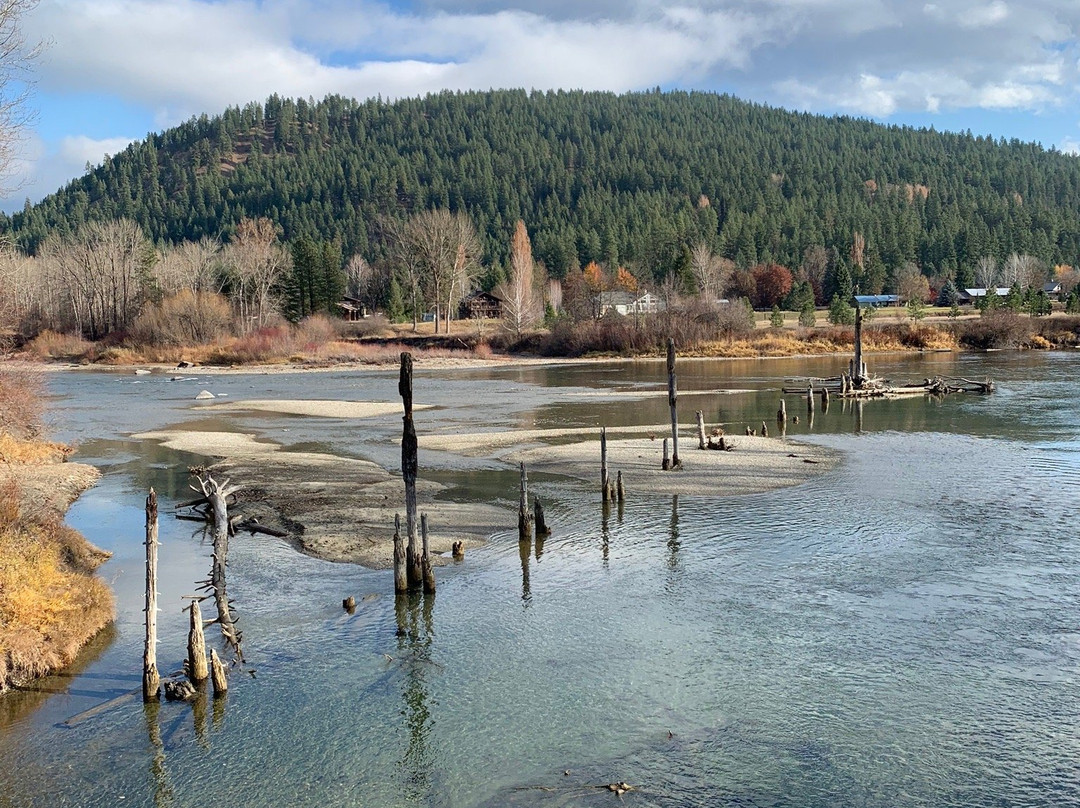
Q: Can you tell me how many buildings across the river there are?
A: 6